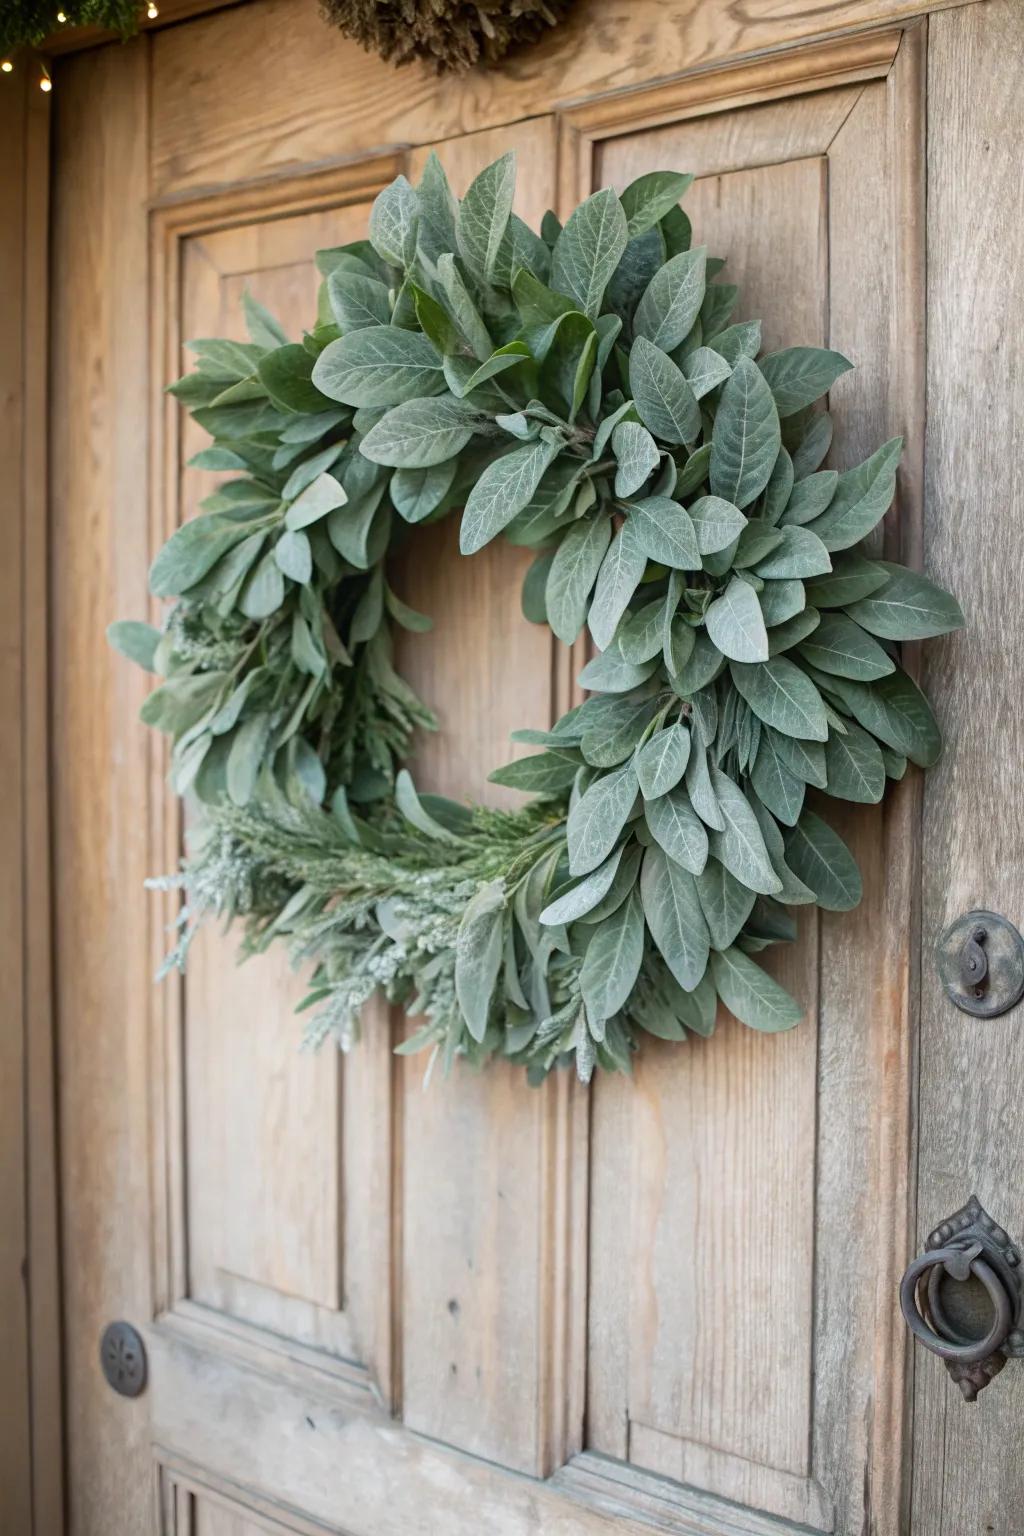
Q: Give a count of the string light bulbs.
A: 4